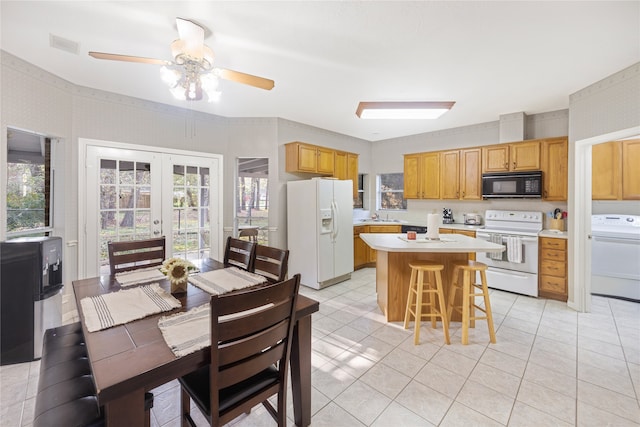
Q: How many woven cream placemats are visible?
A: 4